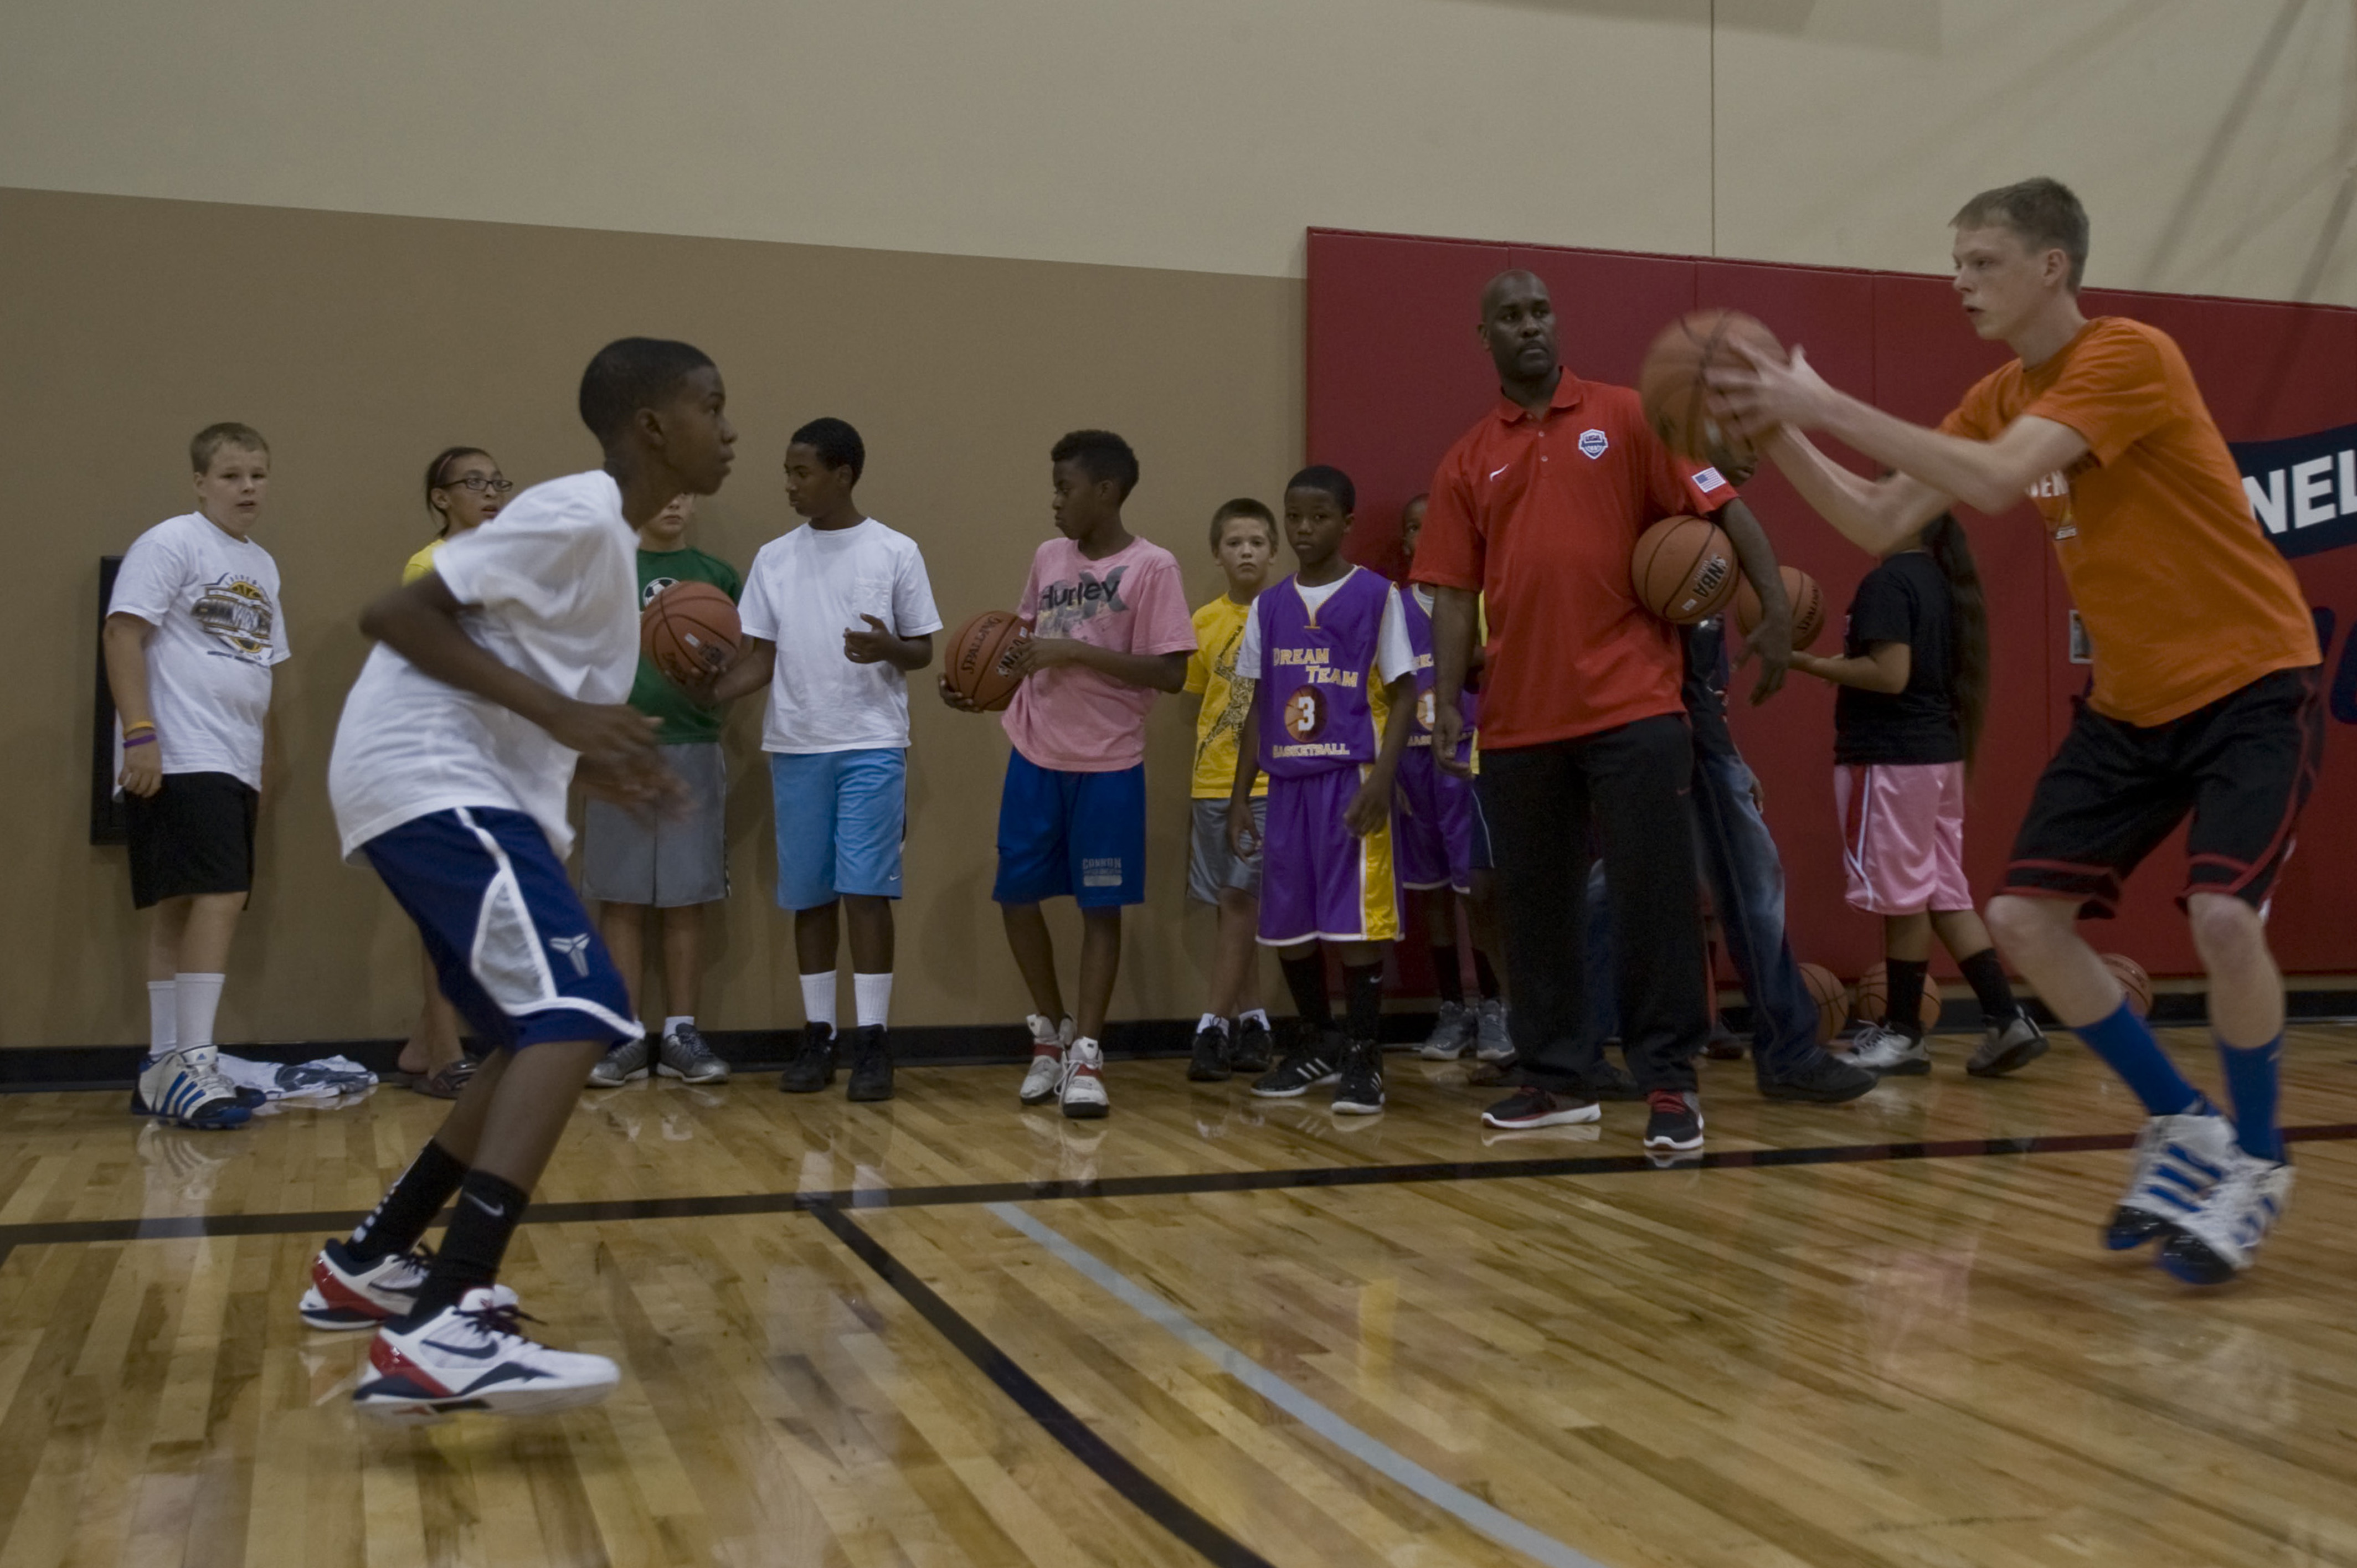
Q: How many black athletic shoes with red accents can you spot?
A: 2